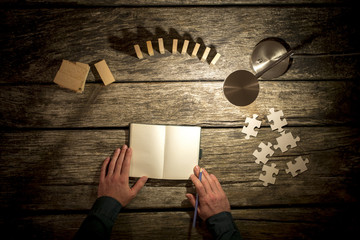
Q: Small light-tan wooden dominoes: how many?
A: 8